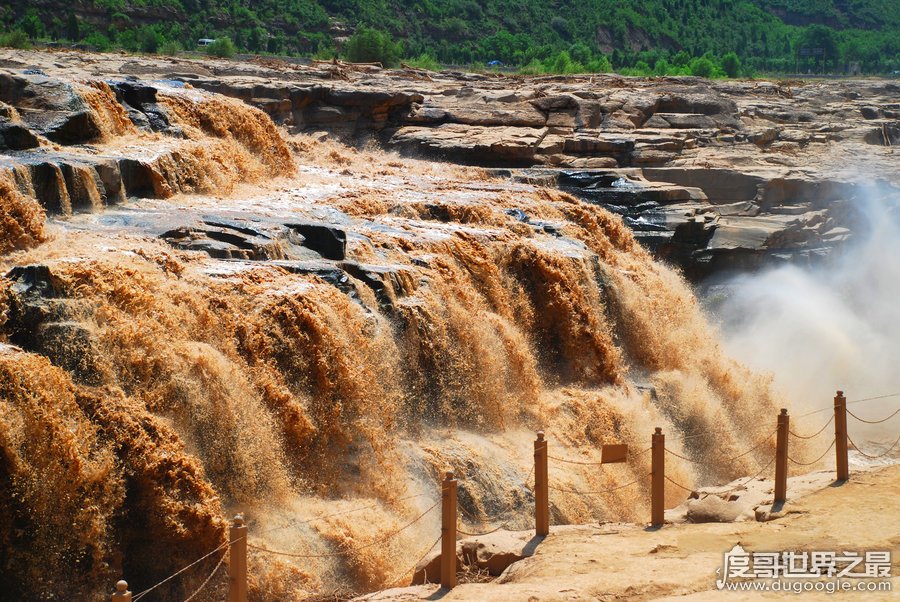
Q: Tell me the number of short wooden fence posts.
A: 7